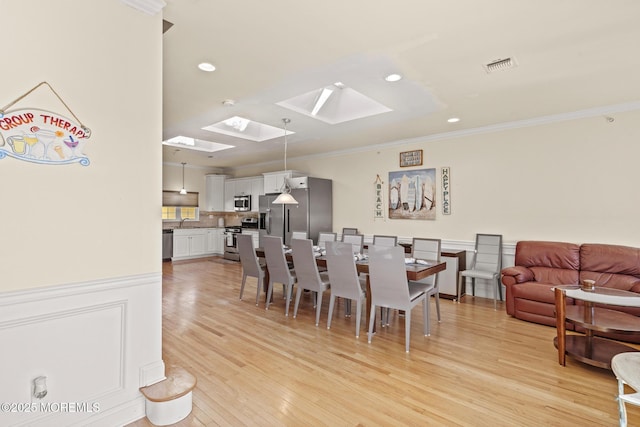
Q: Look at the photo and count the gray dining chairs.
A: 12